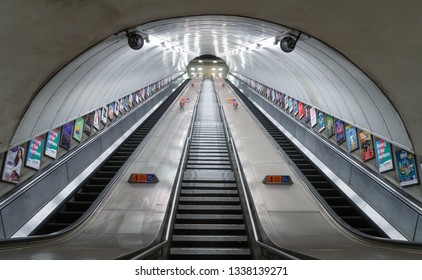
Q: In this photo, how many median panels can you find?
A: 2